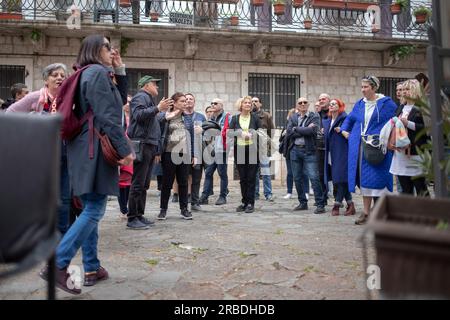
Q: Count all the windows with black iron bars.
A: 4